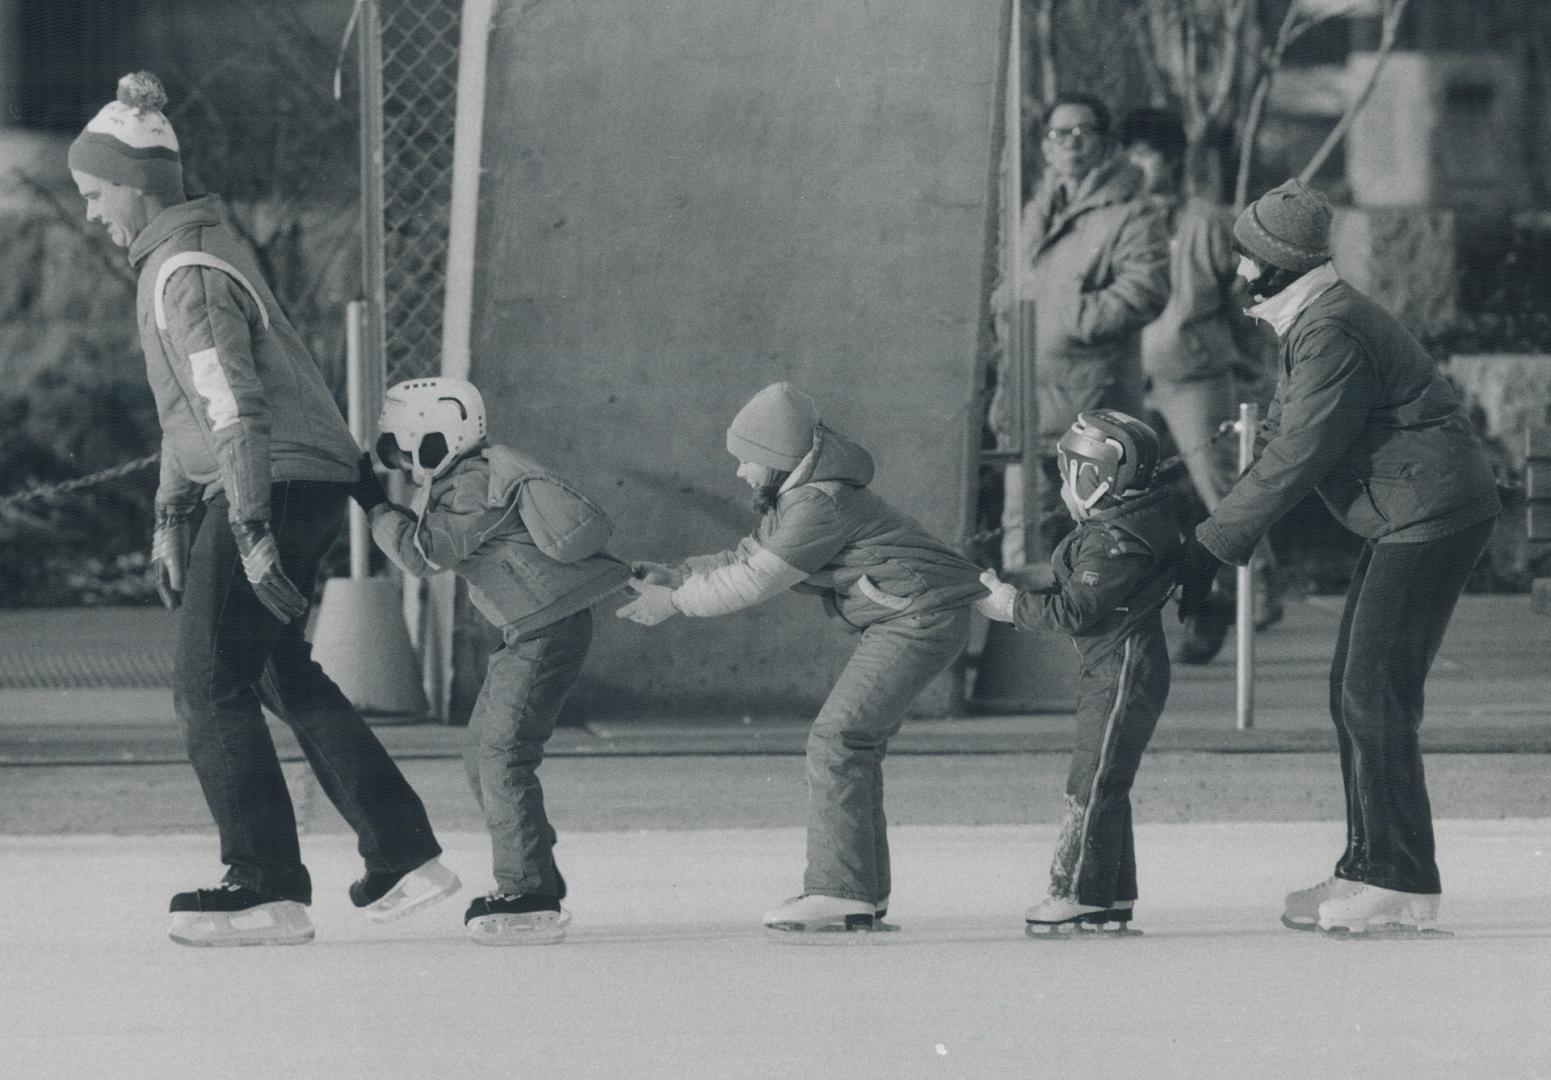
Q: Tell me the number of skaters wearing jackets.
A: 5